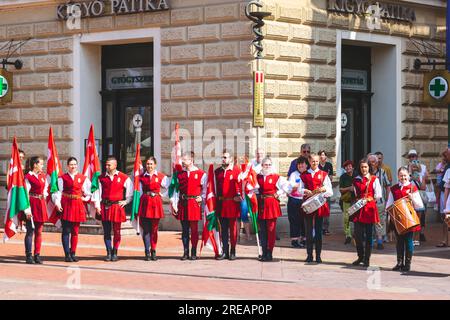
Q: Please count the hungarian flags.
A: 7